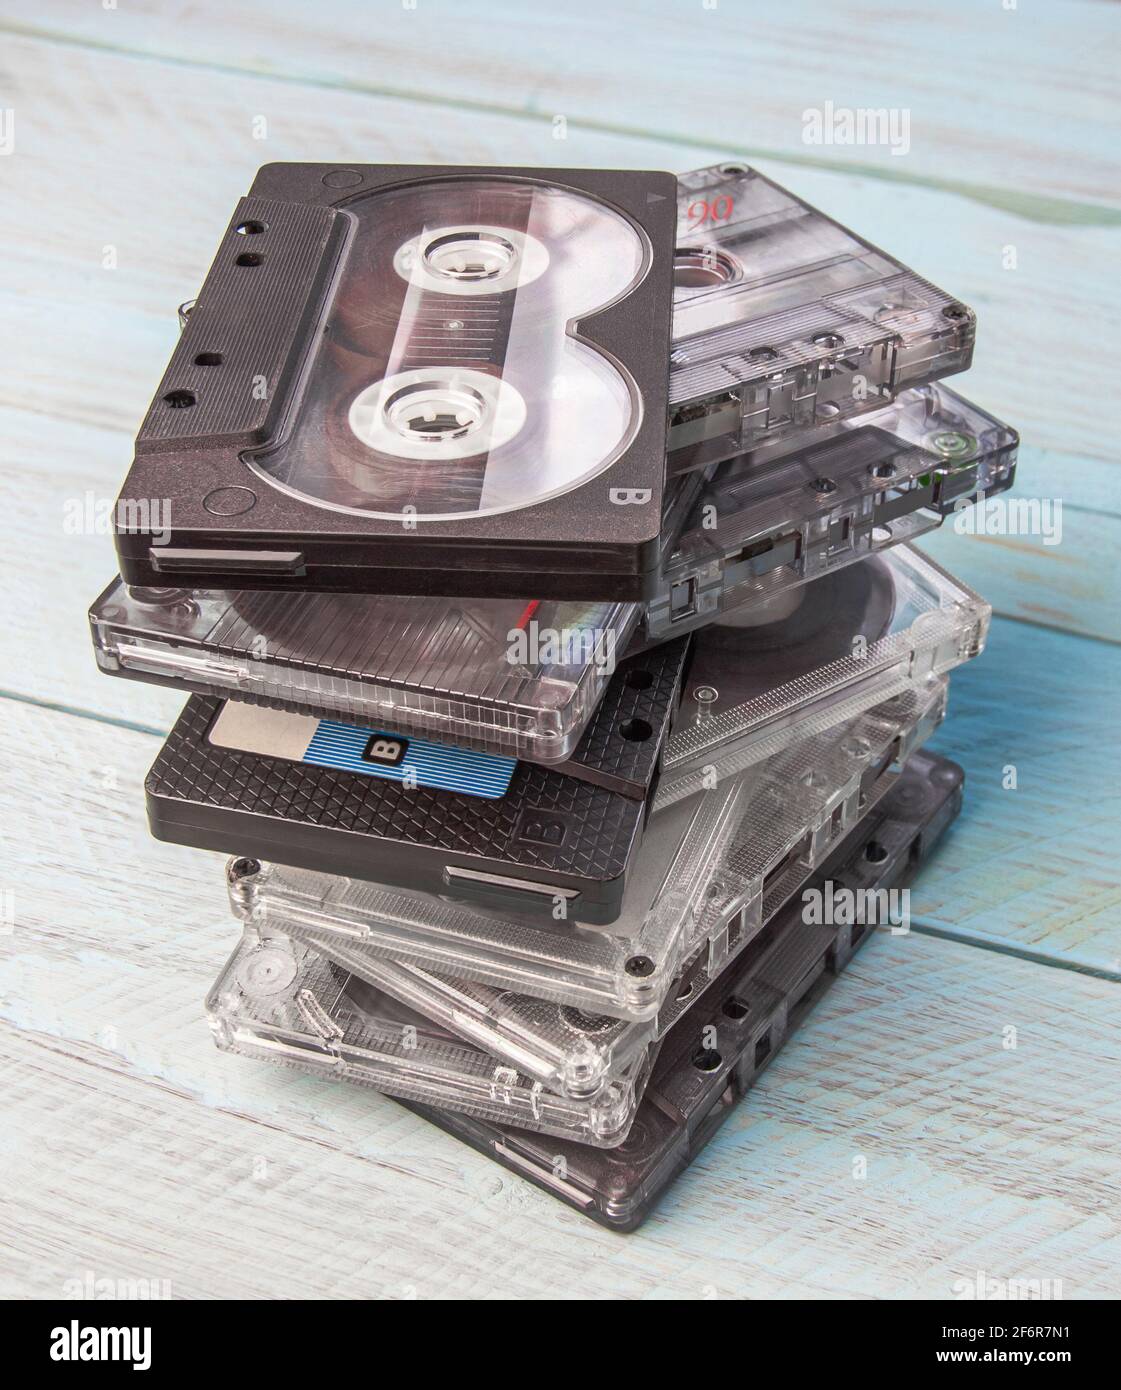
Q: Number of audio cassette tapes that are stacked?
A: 10